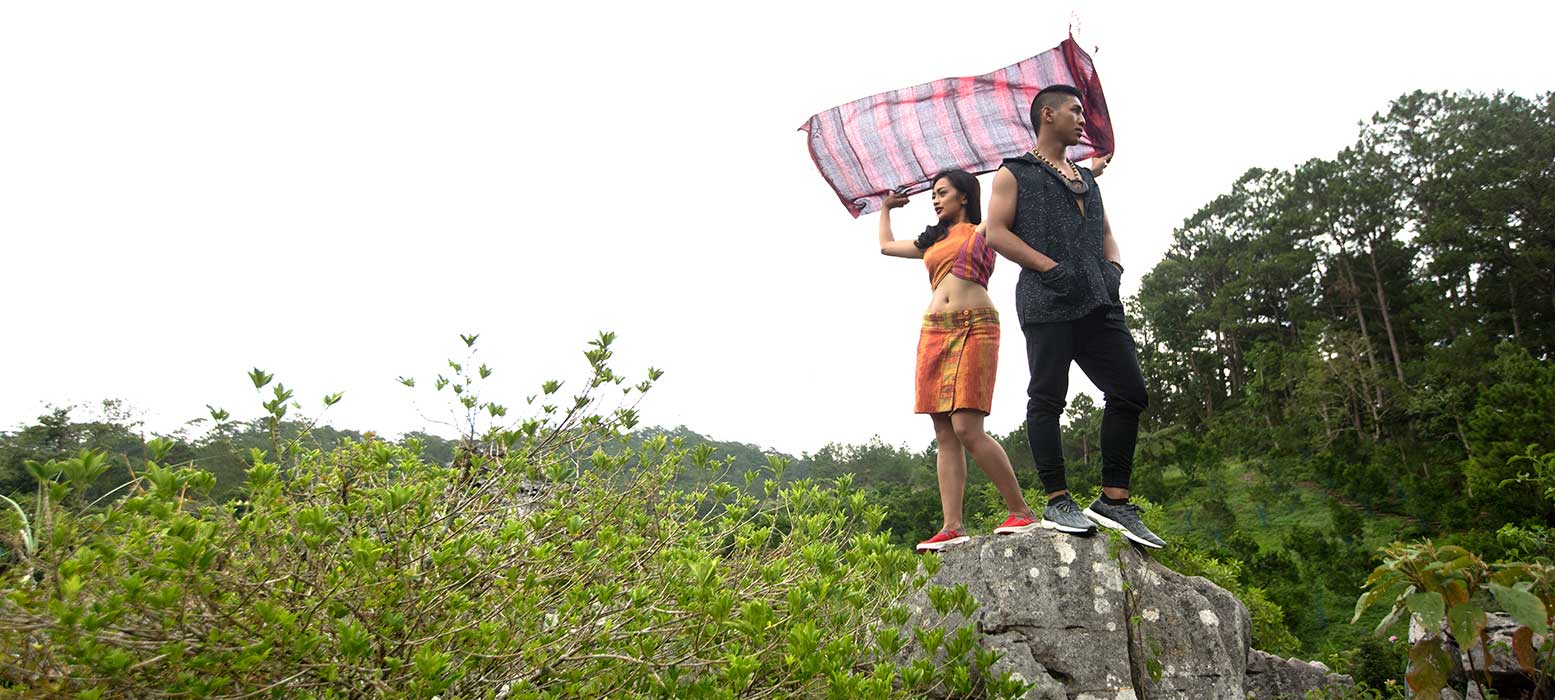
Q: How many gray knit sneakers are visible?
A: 2